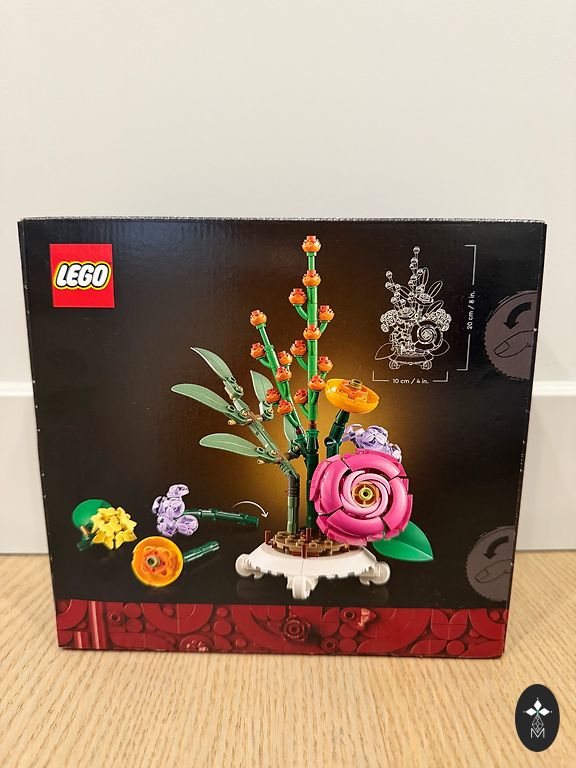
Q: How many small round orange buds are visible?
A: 15